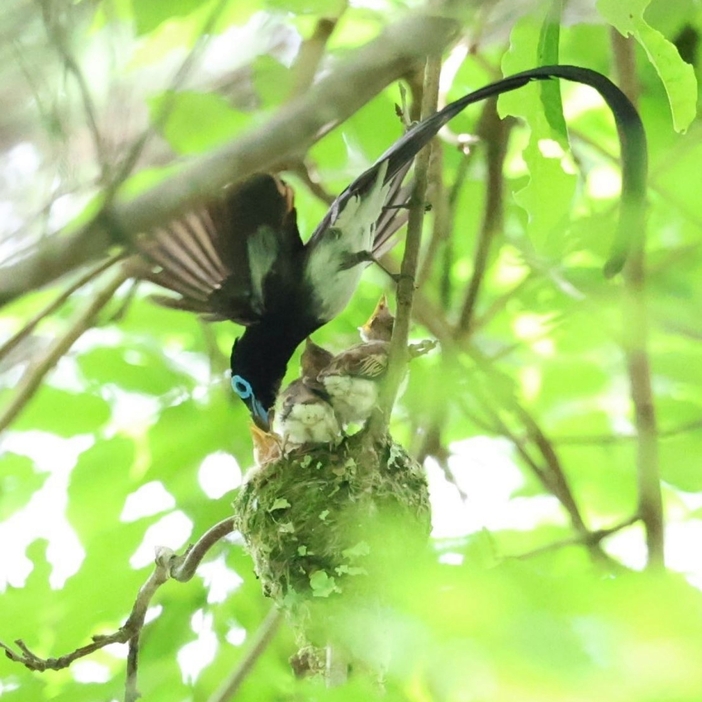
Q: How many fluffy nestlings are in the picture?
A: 3